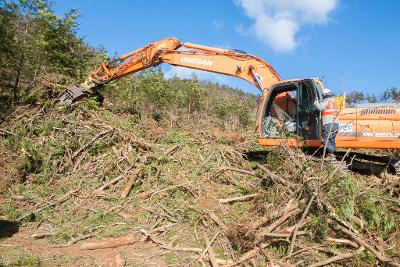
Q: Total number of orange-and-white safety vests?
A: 1